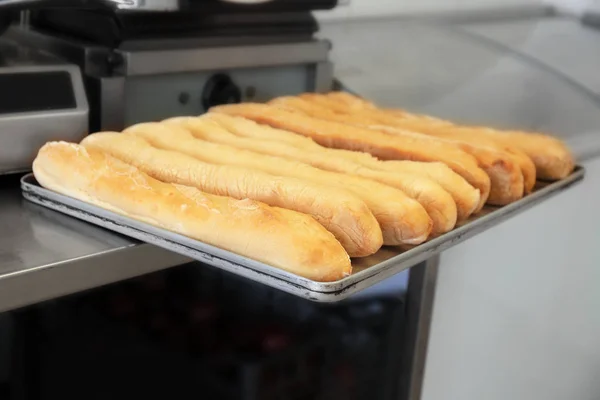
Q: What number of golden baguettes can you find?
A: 9